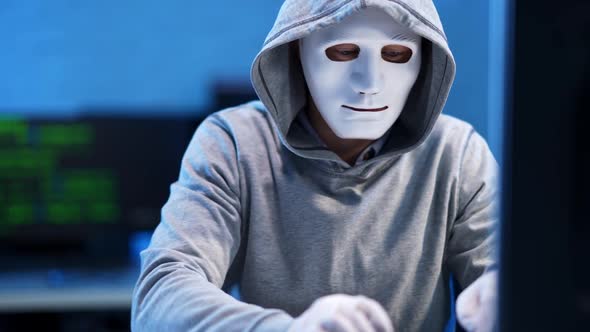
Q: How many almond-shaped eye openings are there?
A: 2